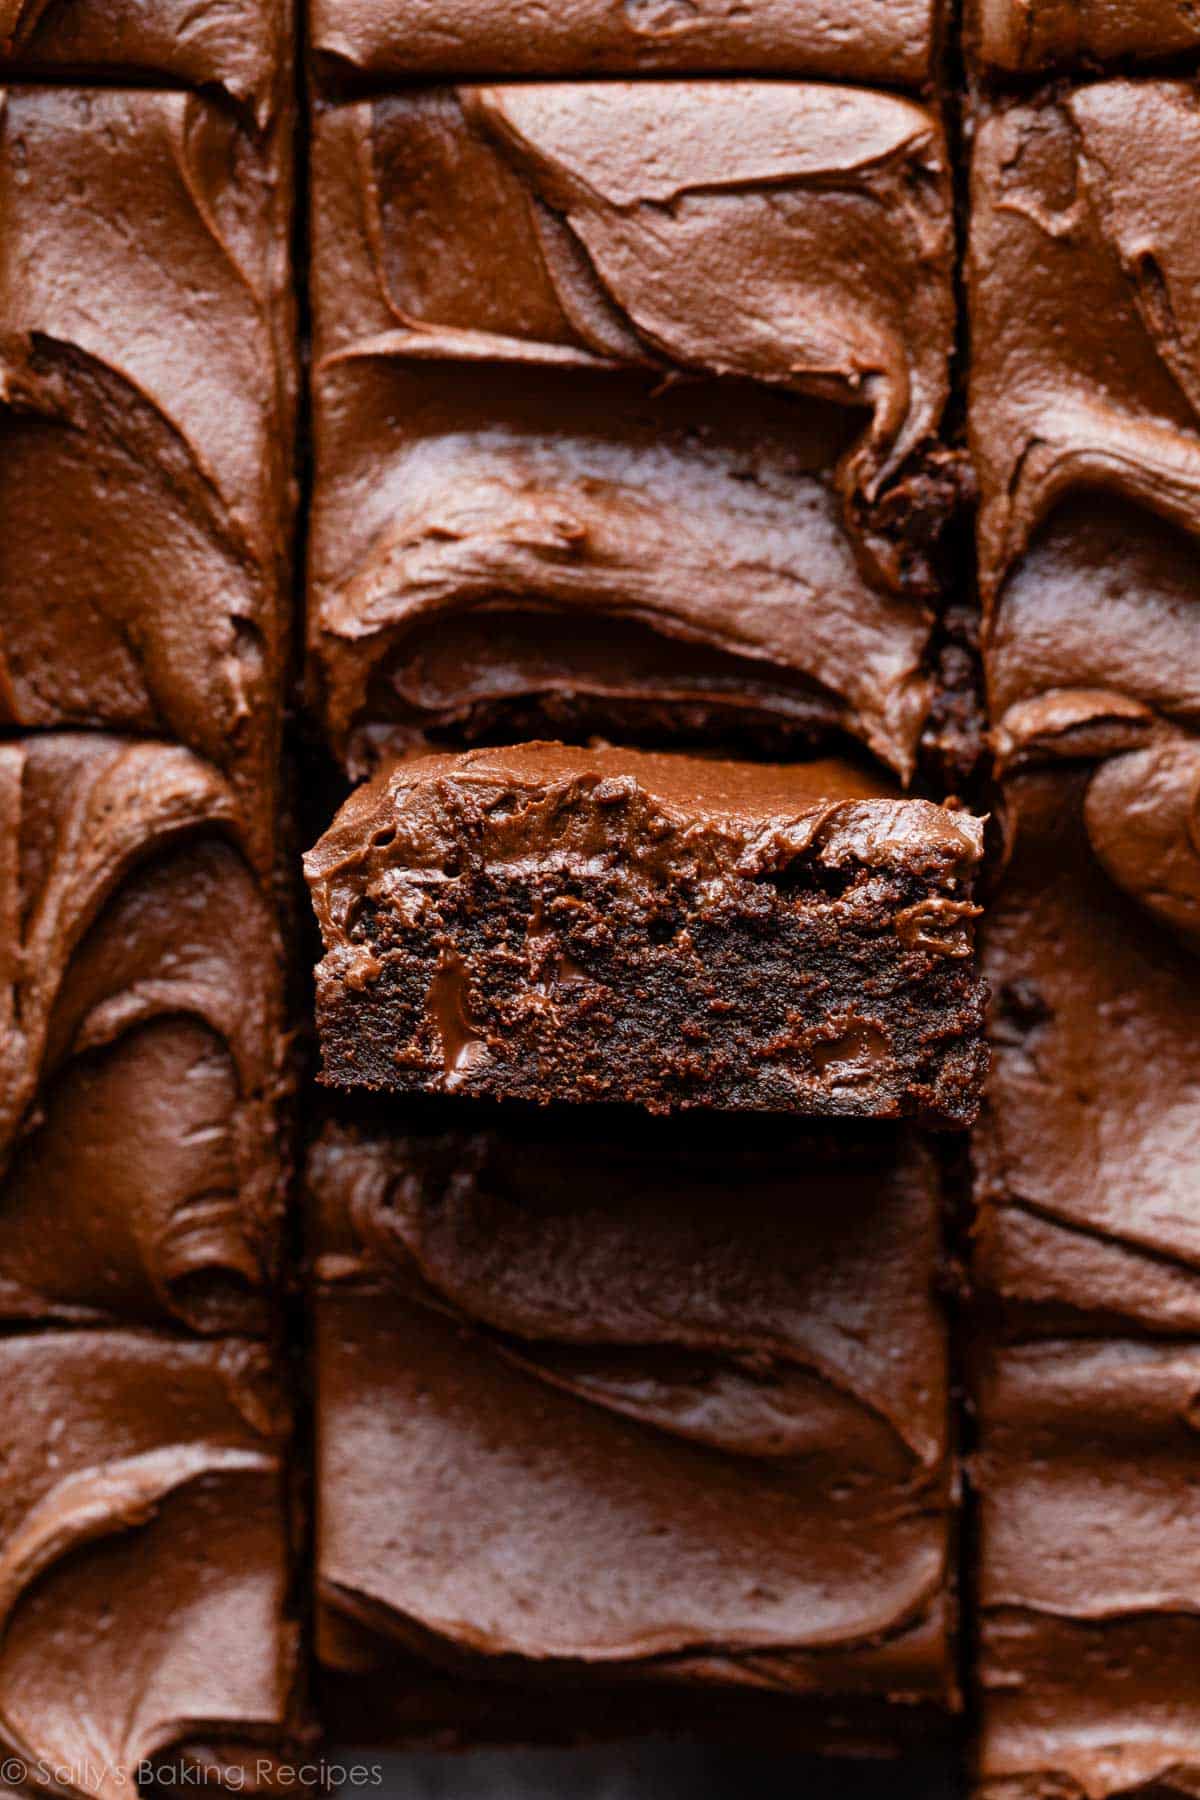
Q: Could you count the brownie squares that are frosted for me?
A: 12